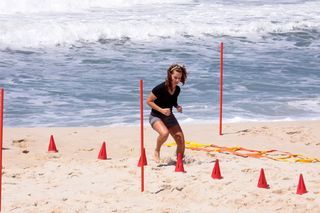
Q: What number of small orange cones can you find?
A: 7